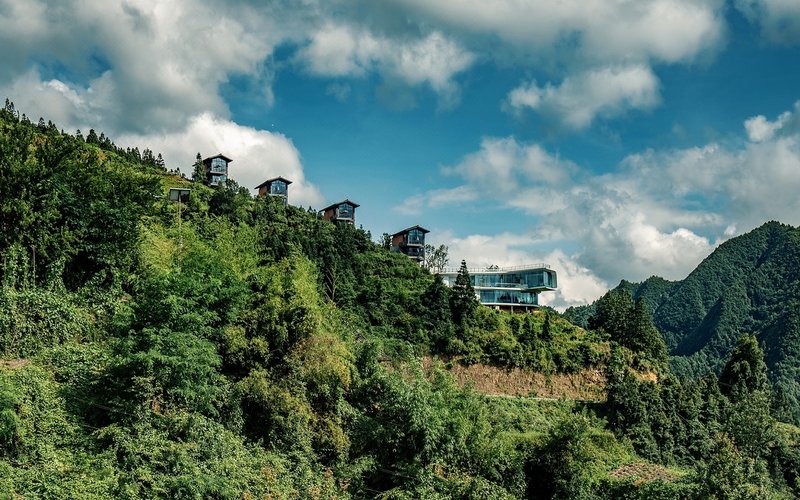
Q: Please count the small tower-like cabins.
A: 4